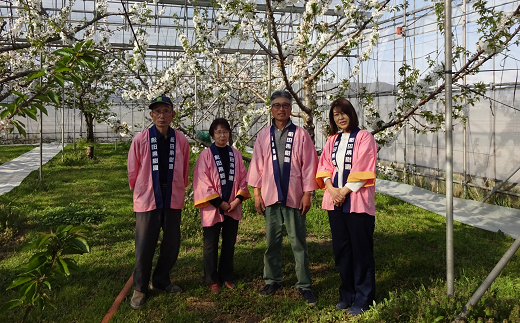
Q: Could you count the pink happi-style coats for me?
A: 4